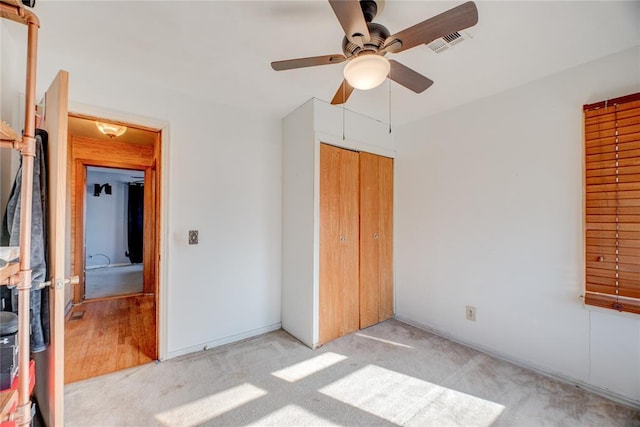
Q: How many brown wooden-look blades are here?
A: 5